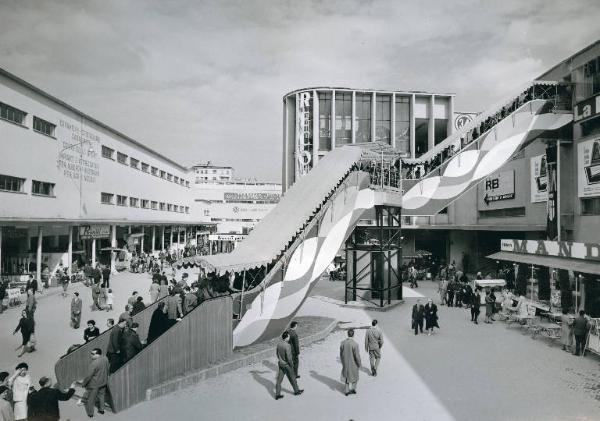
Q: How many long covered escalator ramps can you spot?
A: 2